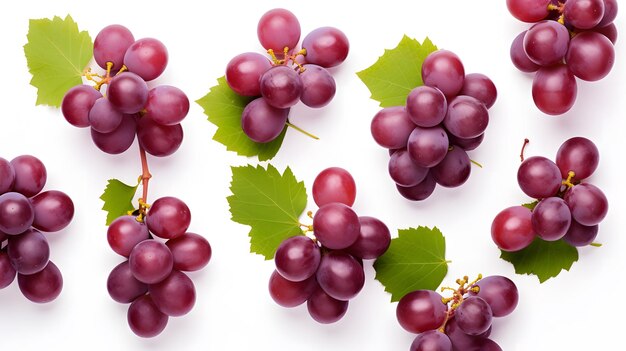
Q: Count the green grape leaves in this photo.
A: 7